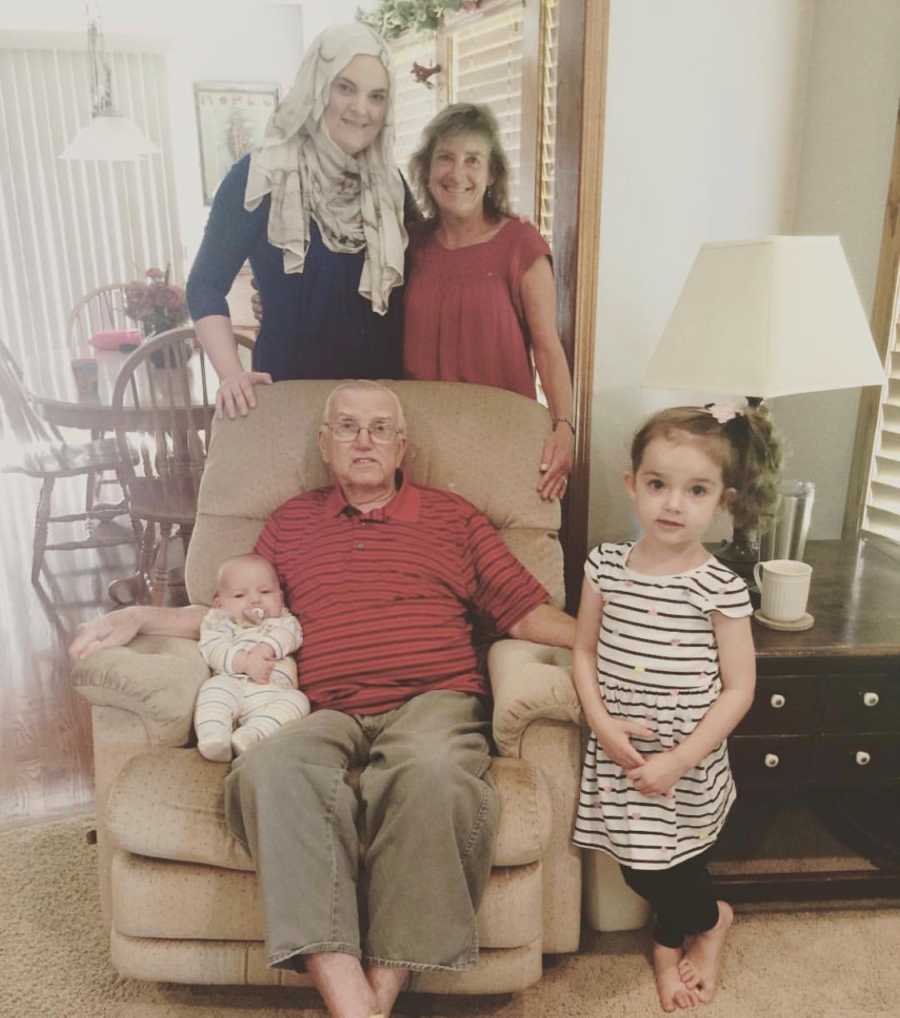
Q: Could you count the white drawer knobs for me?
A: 4